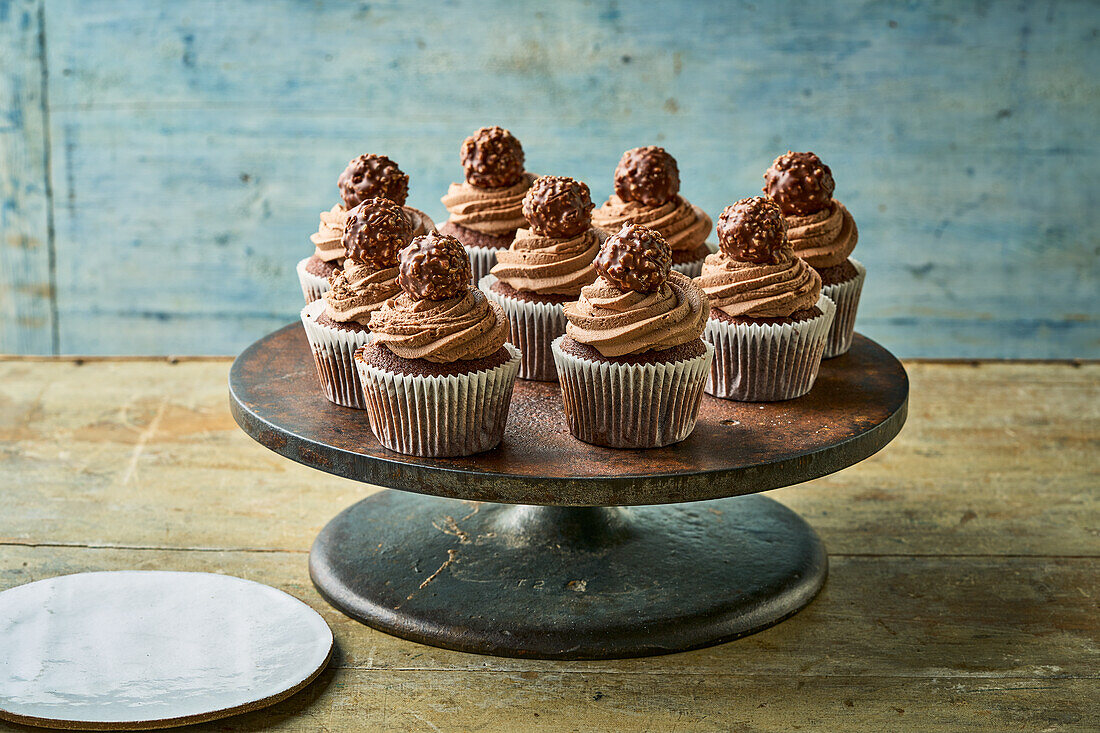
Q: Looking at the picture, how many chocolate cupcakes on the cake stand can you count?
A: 9